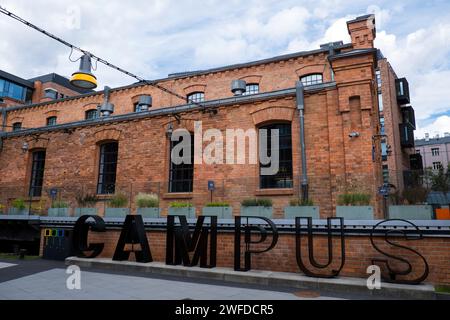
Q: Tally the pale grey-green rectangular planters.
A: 11